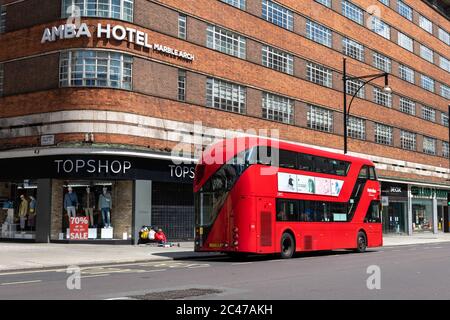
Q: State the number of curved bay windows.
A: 2